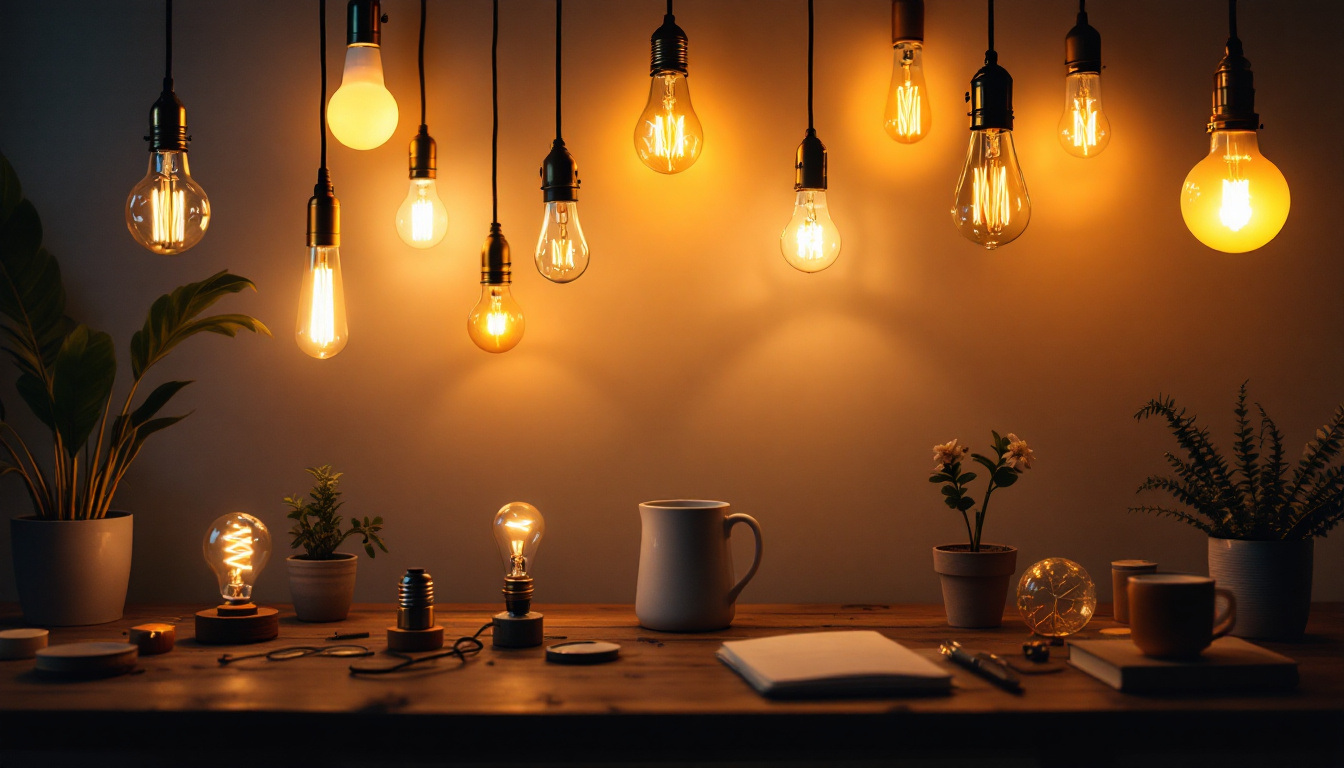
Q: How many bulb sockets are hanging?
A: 12